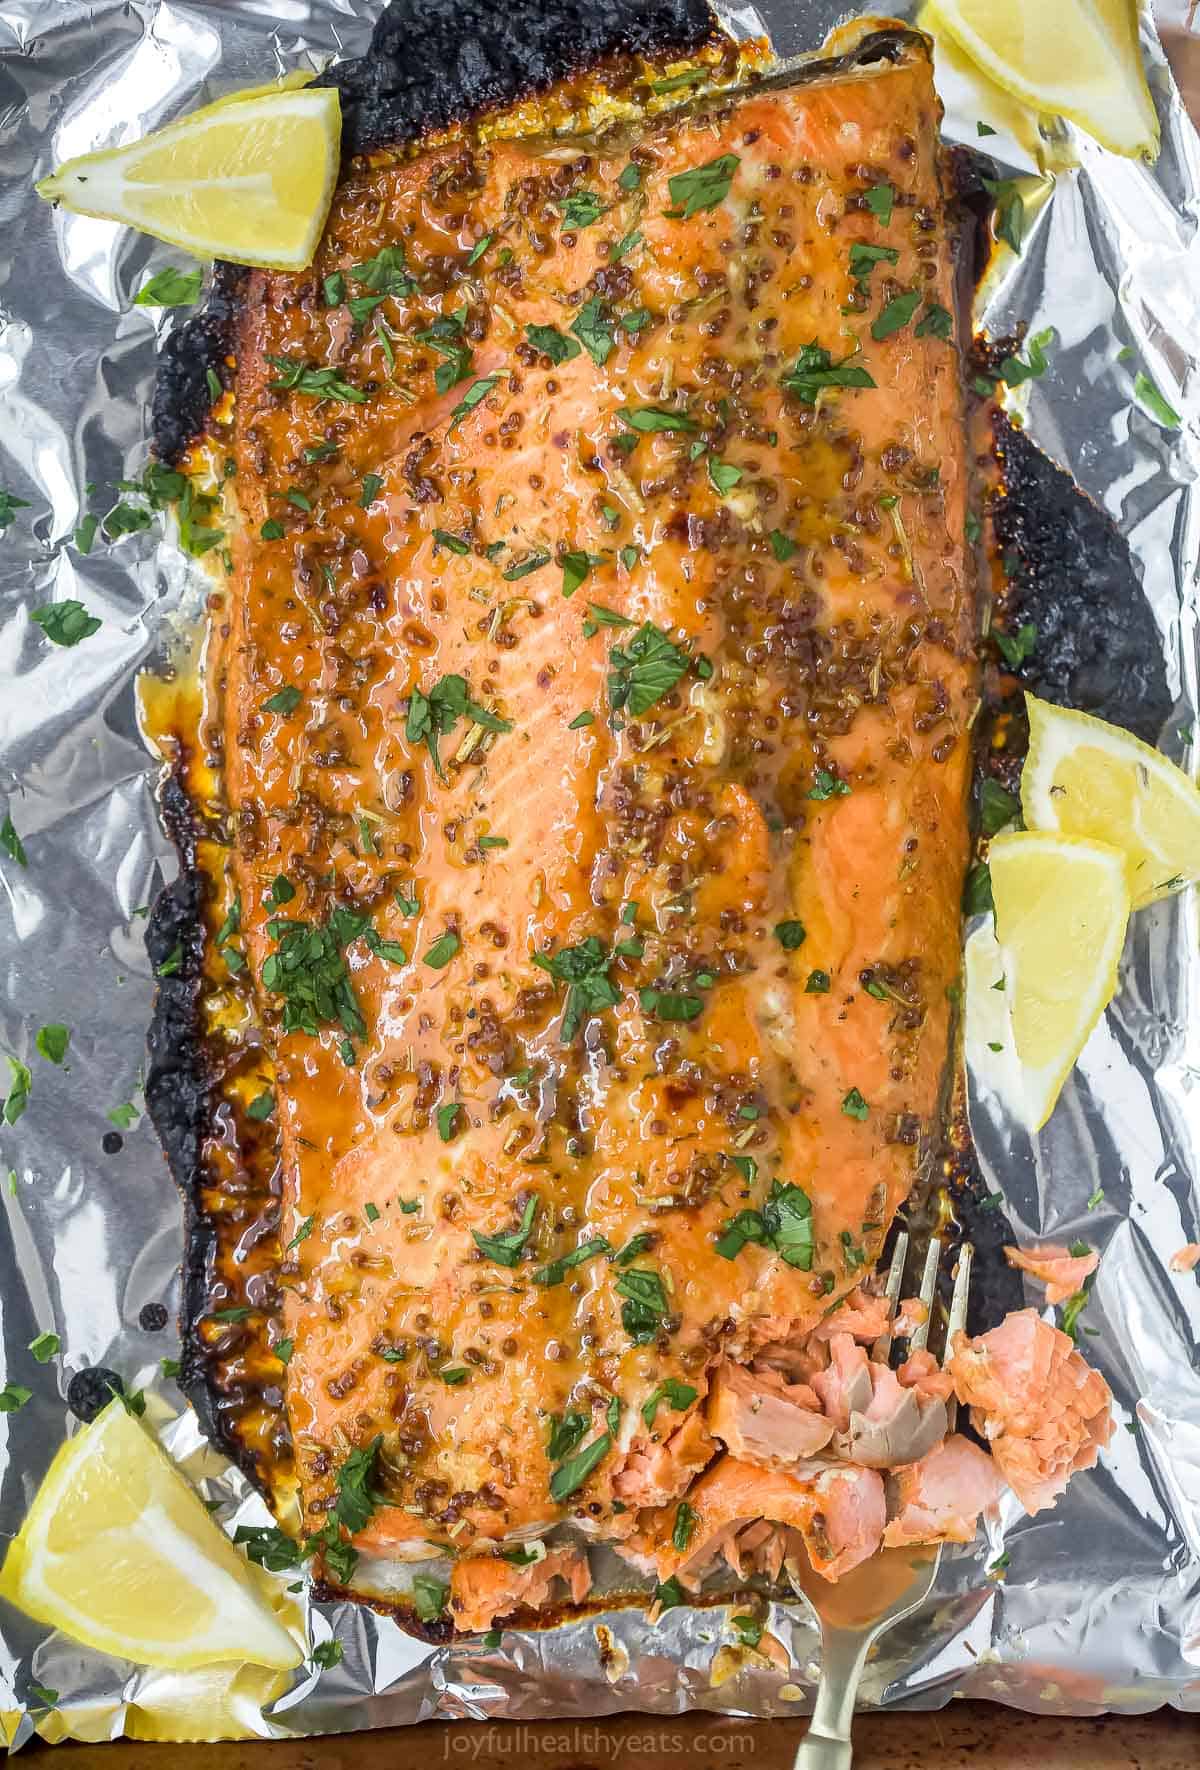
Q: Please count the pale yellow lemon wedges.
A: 5